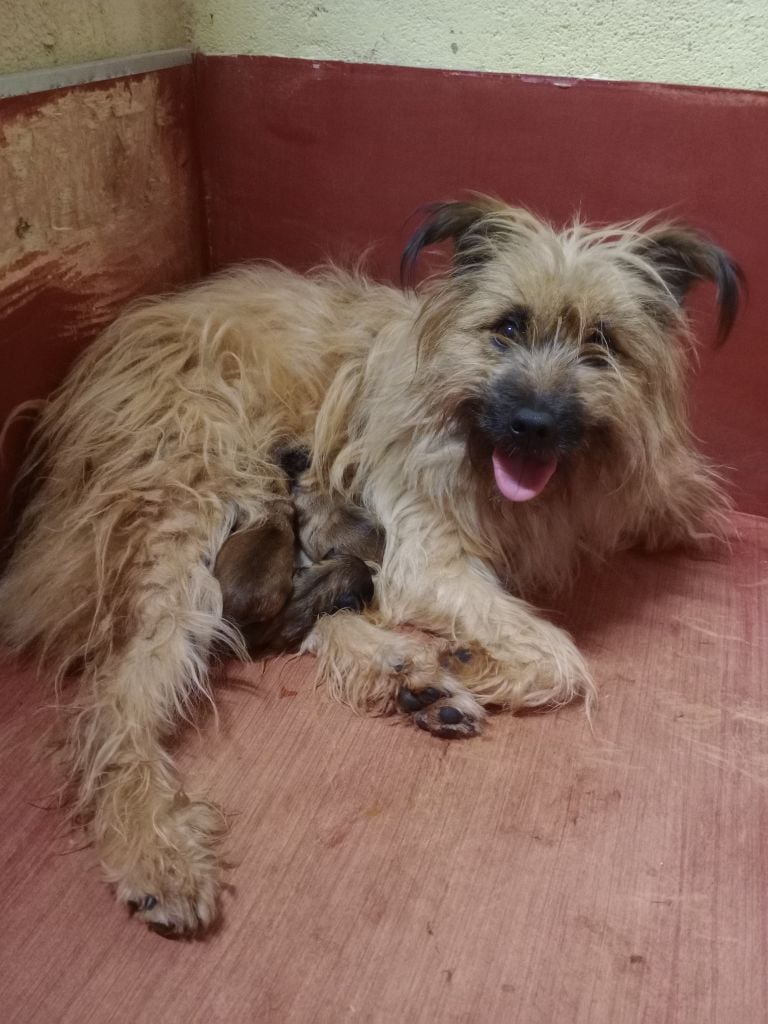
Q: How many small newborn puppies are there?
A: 3